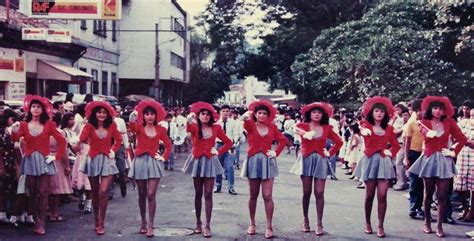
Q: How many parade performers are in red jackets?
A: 8